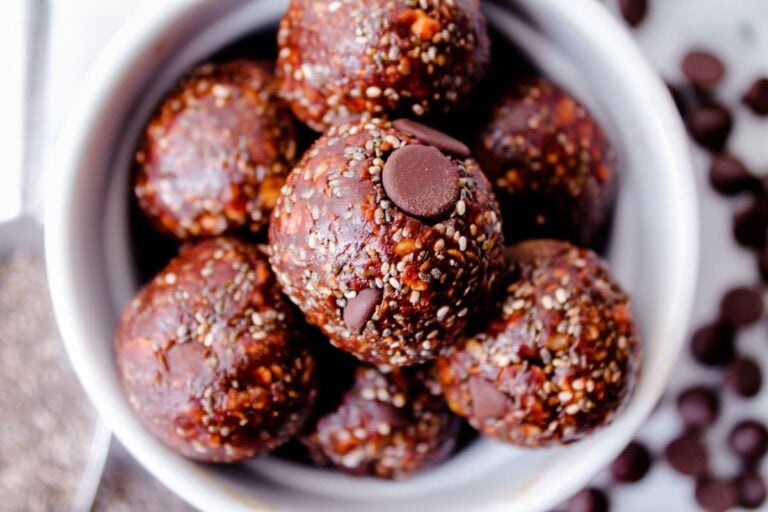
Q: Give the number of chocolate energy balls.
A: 7